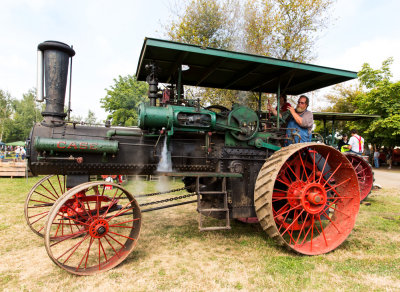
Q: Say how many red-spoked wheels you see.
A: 4